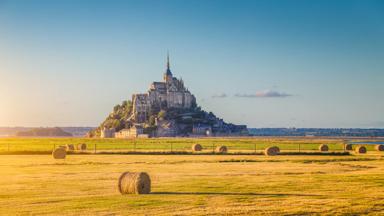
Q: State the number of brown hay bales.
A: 11